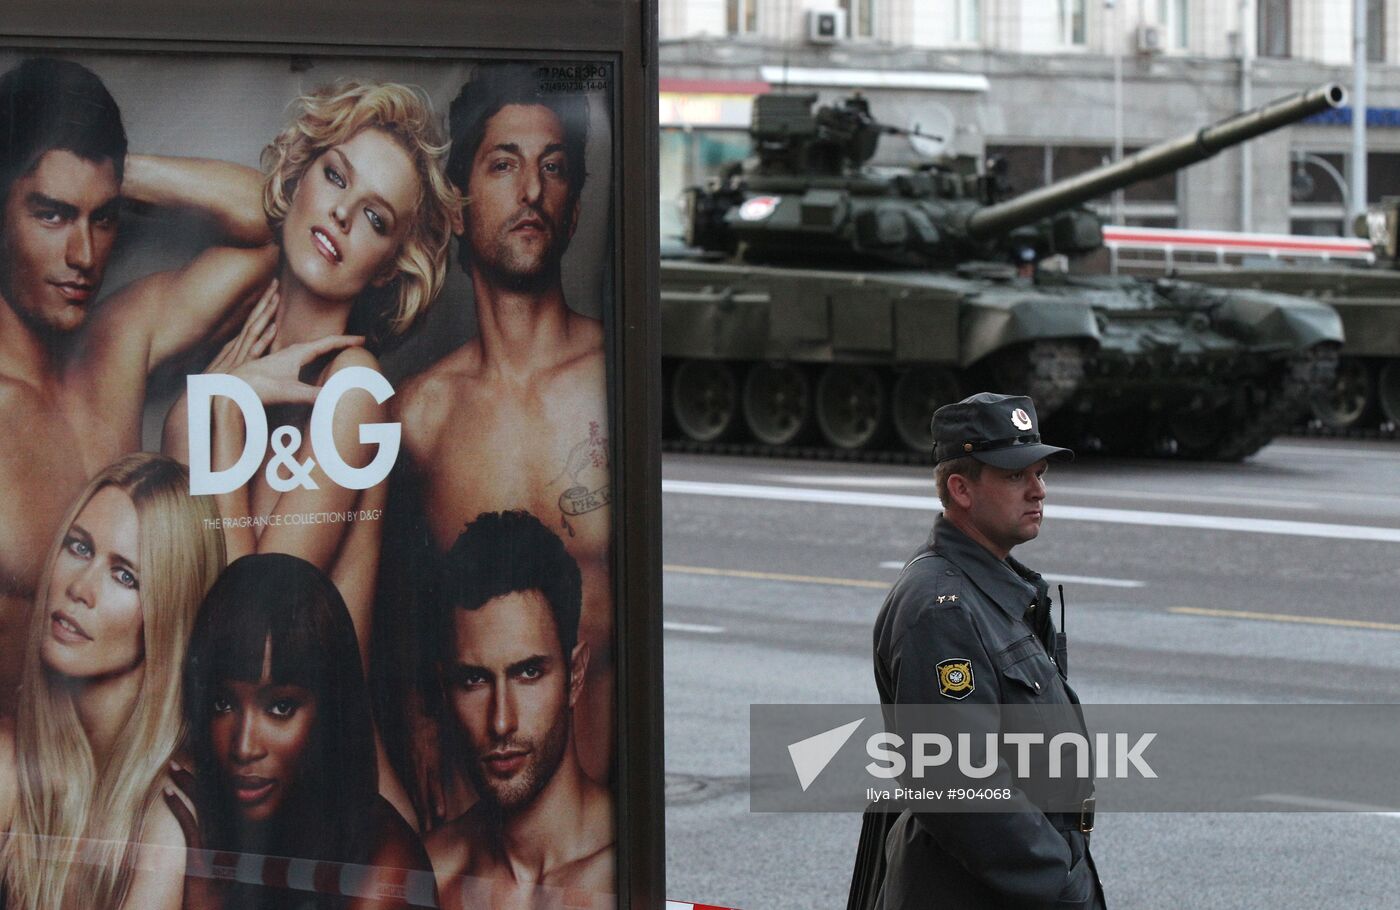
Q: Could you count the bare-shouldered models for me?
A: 6